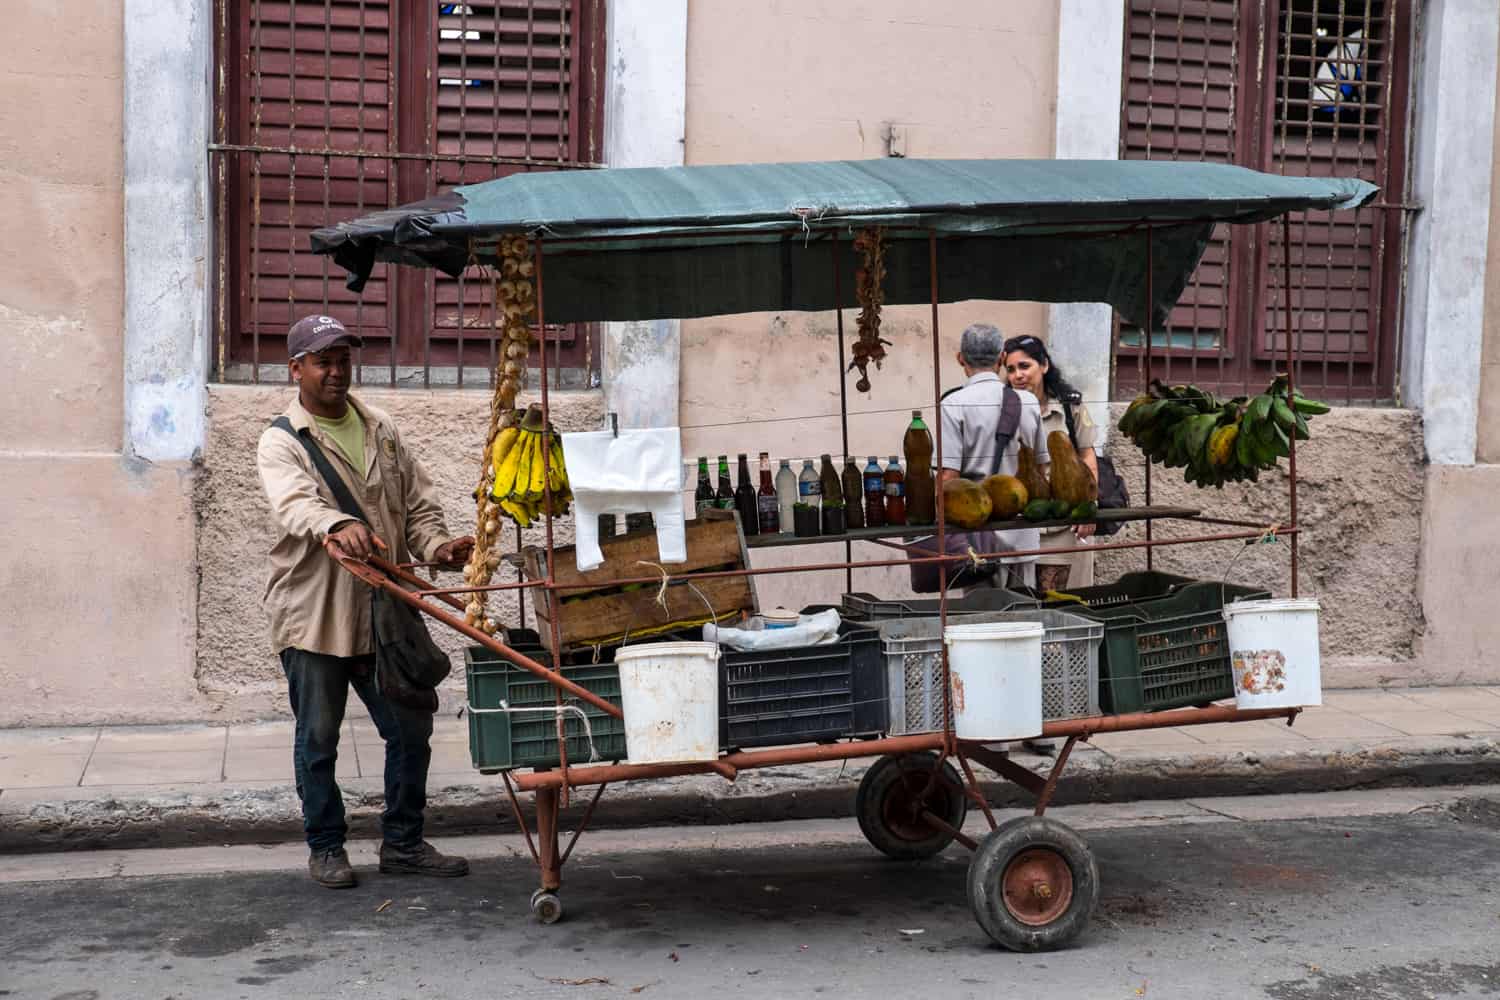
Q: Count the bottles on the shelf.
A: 11